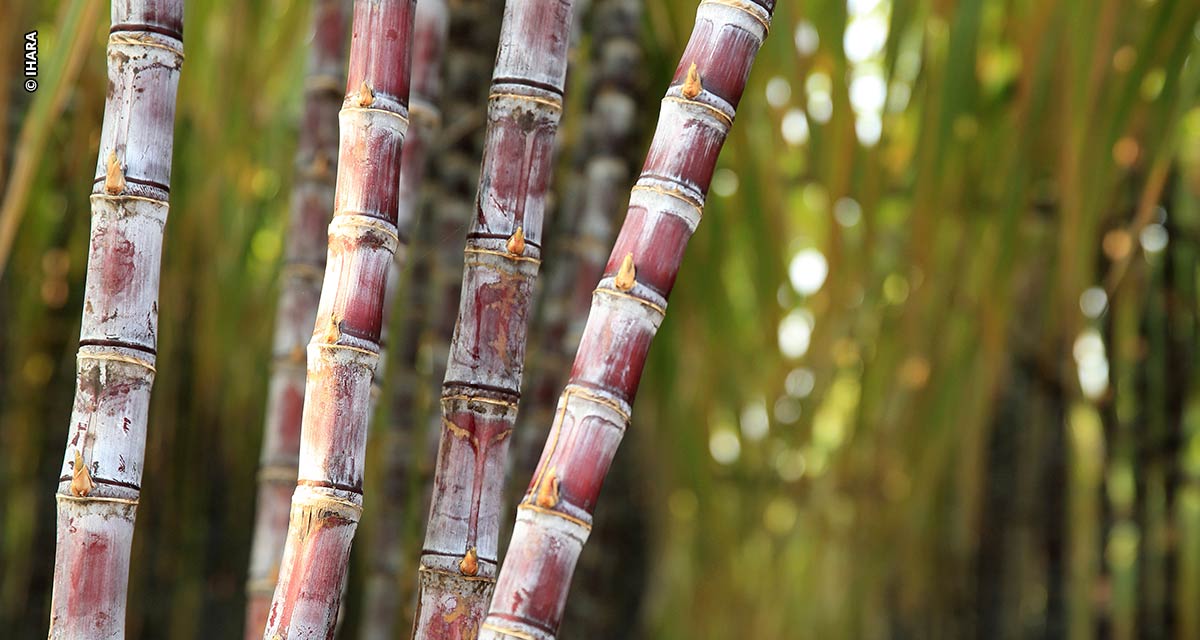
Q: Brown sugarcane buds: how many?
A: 9